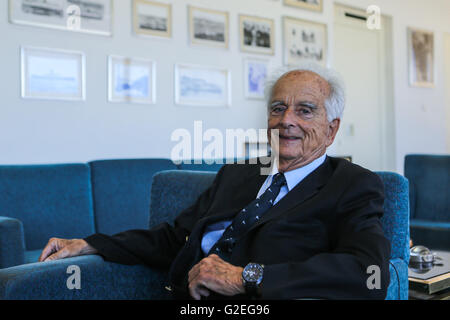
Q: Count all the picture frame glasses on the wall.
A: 11